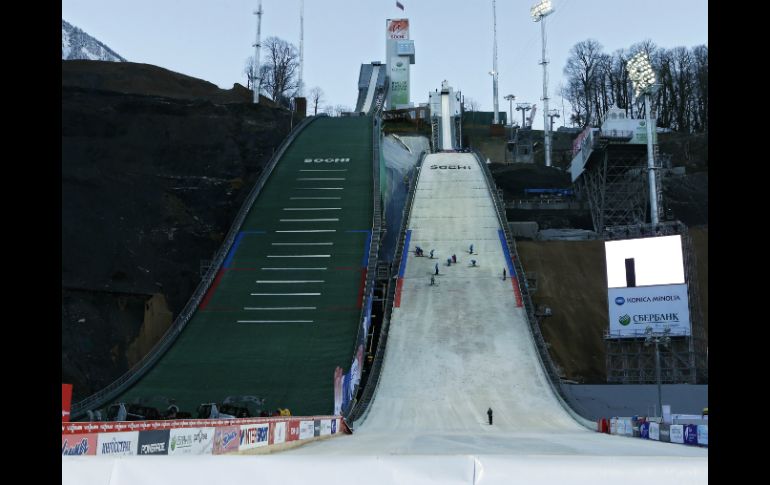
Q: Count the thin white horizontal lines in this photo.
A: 14